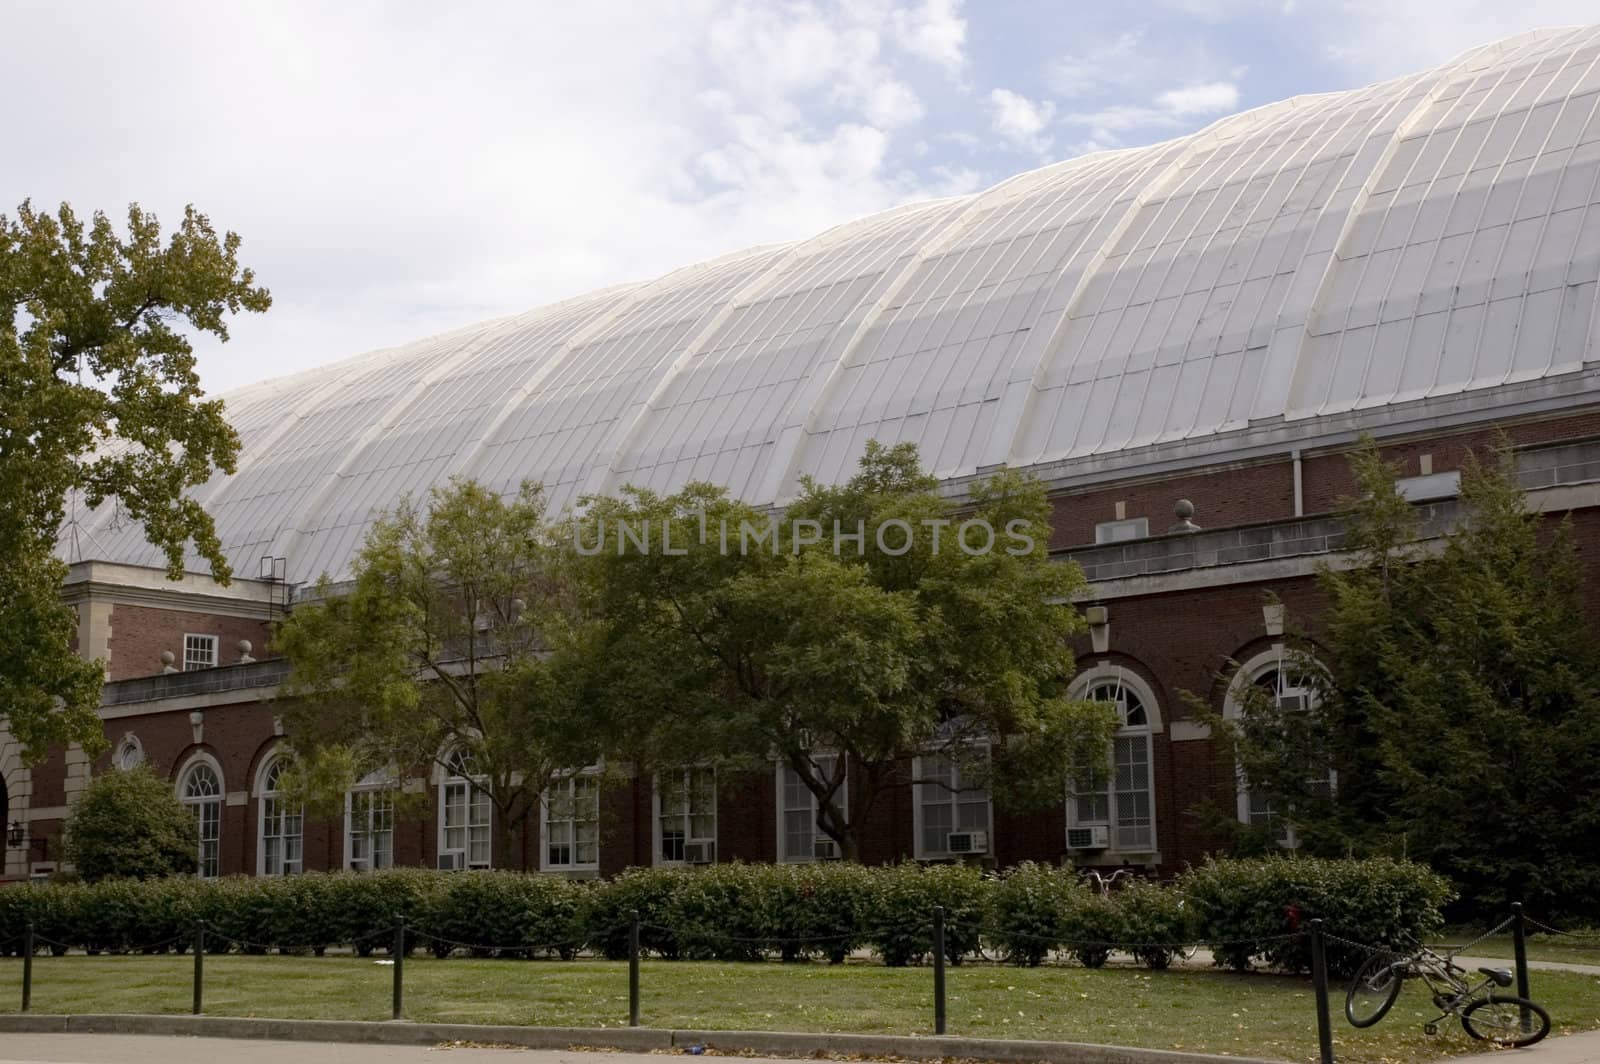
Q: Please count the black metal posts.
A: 7